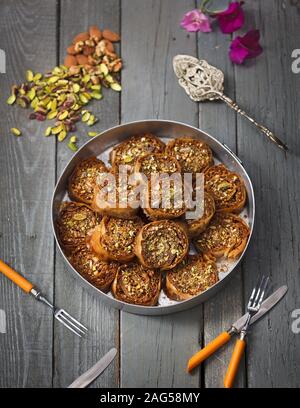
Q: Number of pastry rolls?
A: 15